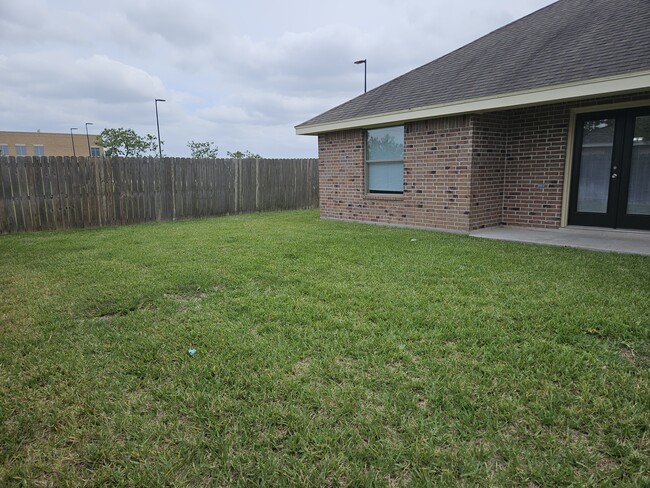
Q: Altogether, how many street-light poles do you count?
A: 4